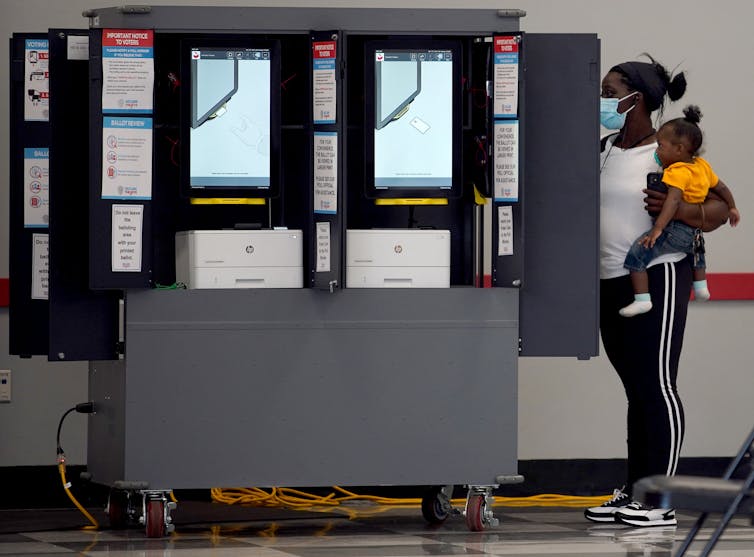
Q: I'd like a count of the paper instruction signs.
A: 12